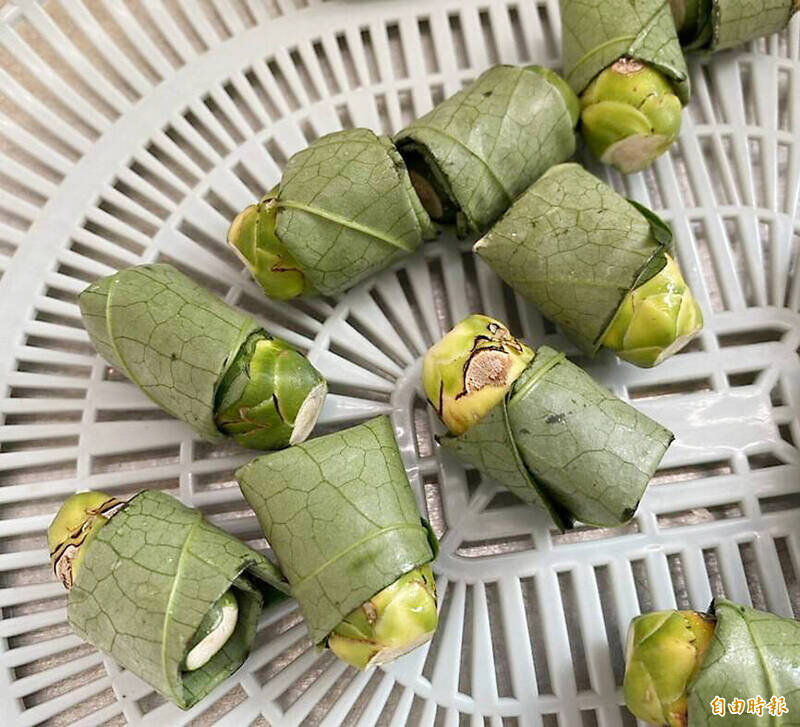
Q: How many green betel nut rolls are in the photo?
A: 10